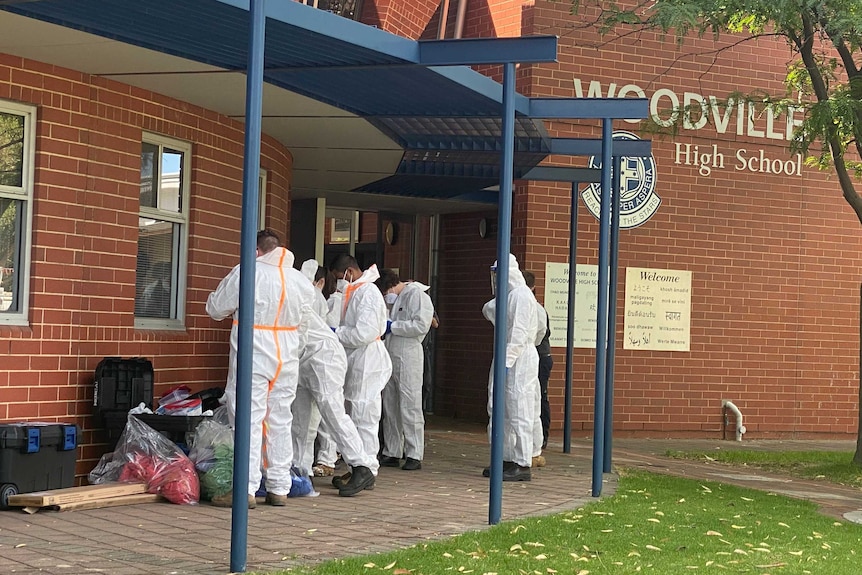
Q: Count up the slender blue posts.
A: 5